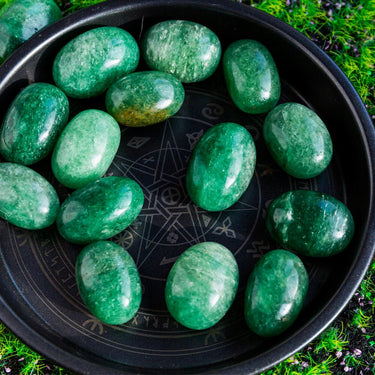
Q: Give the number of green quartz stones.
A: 15